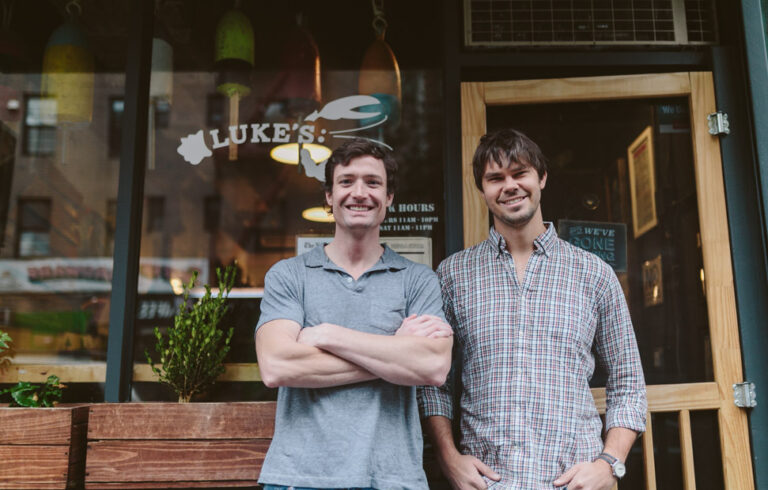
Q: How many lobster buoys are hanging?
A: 5